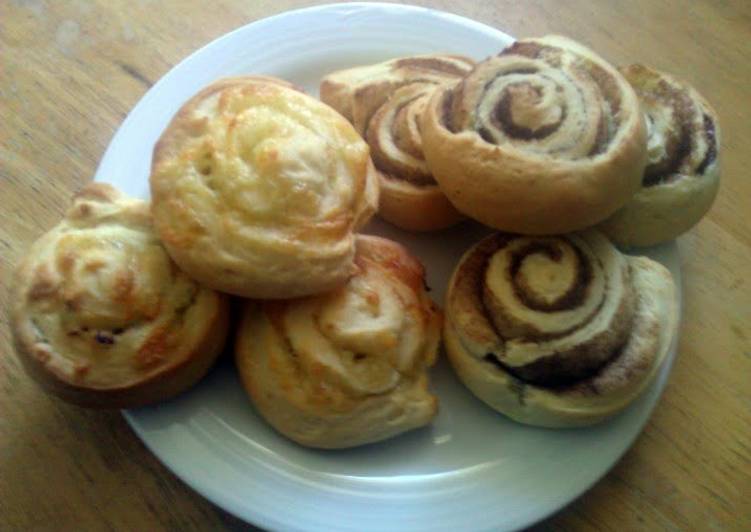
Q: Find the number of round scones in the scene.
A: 7